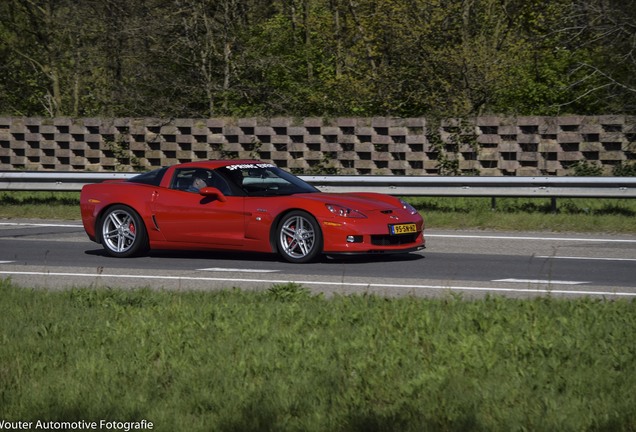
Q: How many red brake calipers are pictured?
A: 2